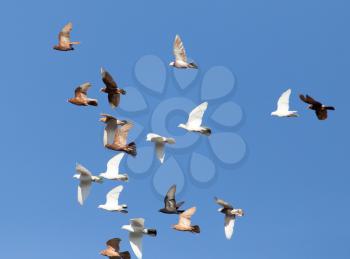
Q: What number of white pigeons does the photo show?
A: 7